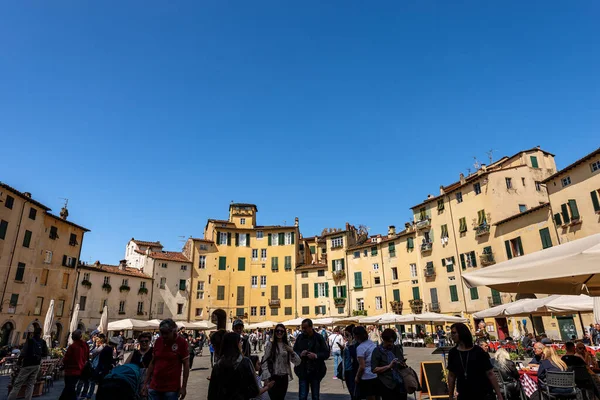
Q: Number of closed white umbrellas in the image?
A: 3